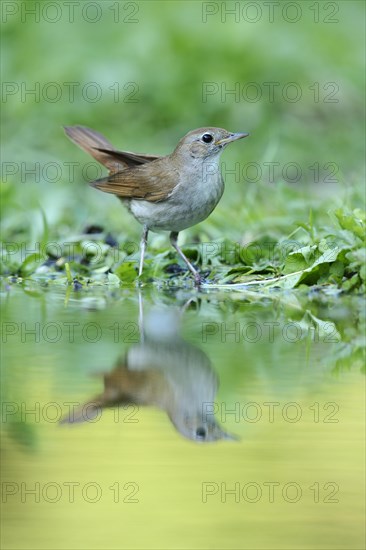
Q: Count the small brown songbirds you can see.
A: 1